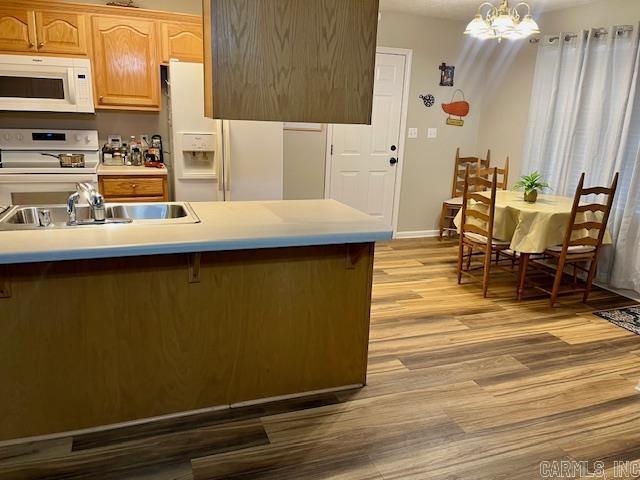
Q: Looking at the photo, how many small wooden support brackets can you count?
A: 3